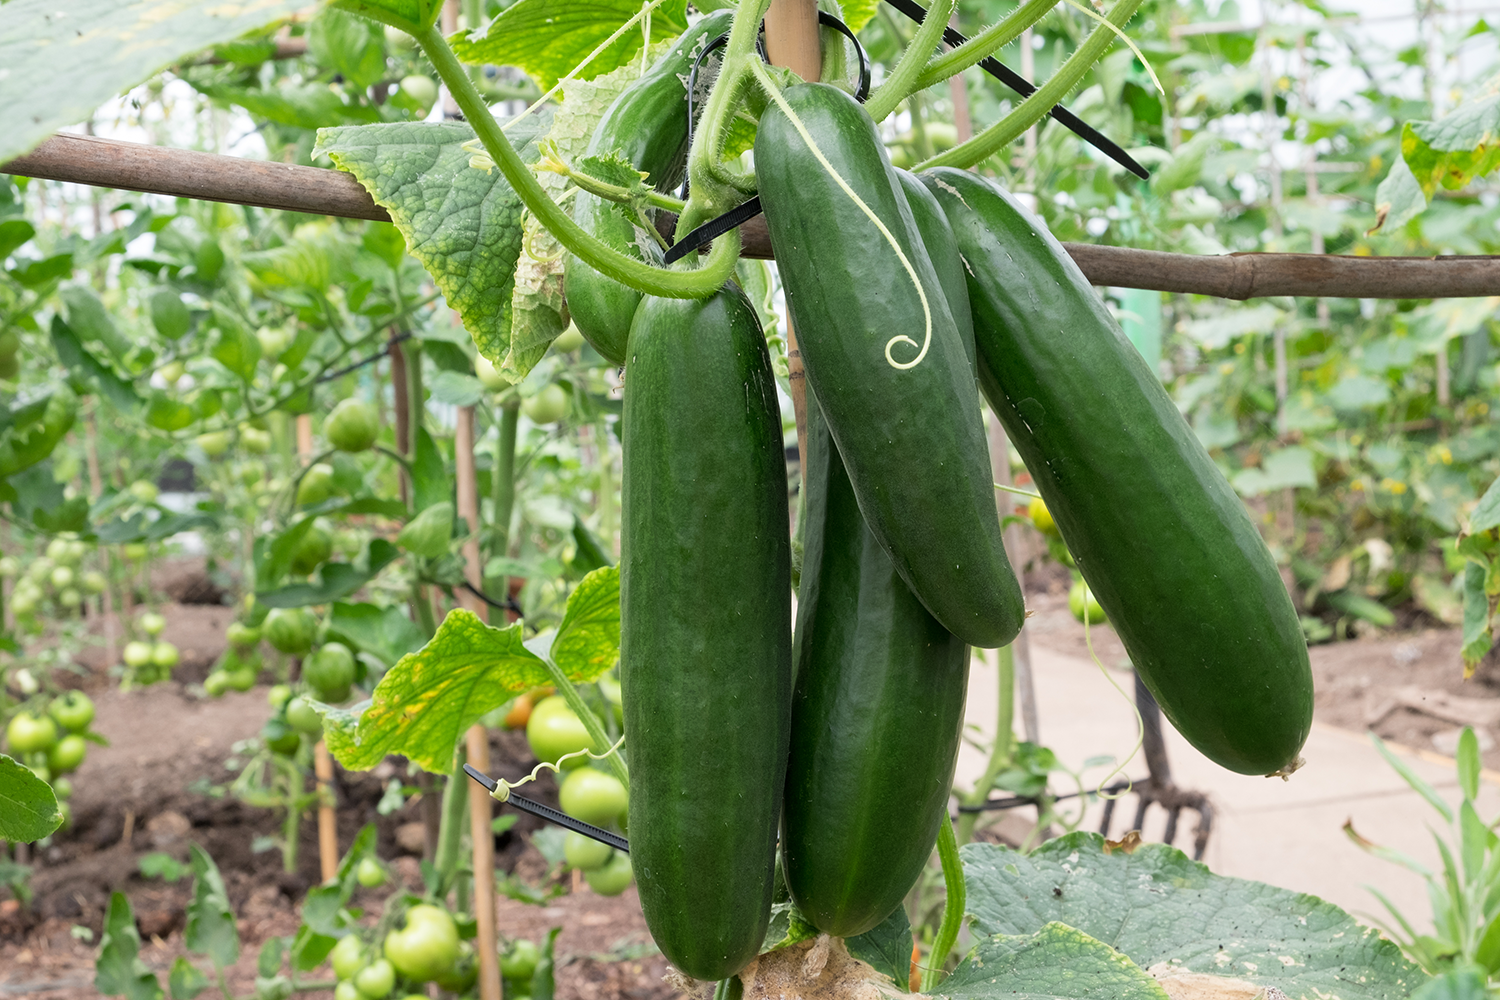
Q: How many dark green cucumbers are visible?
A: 5